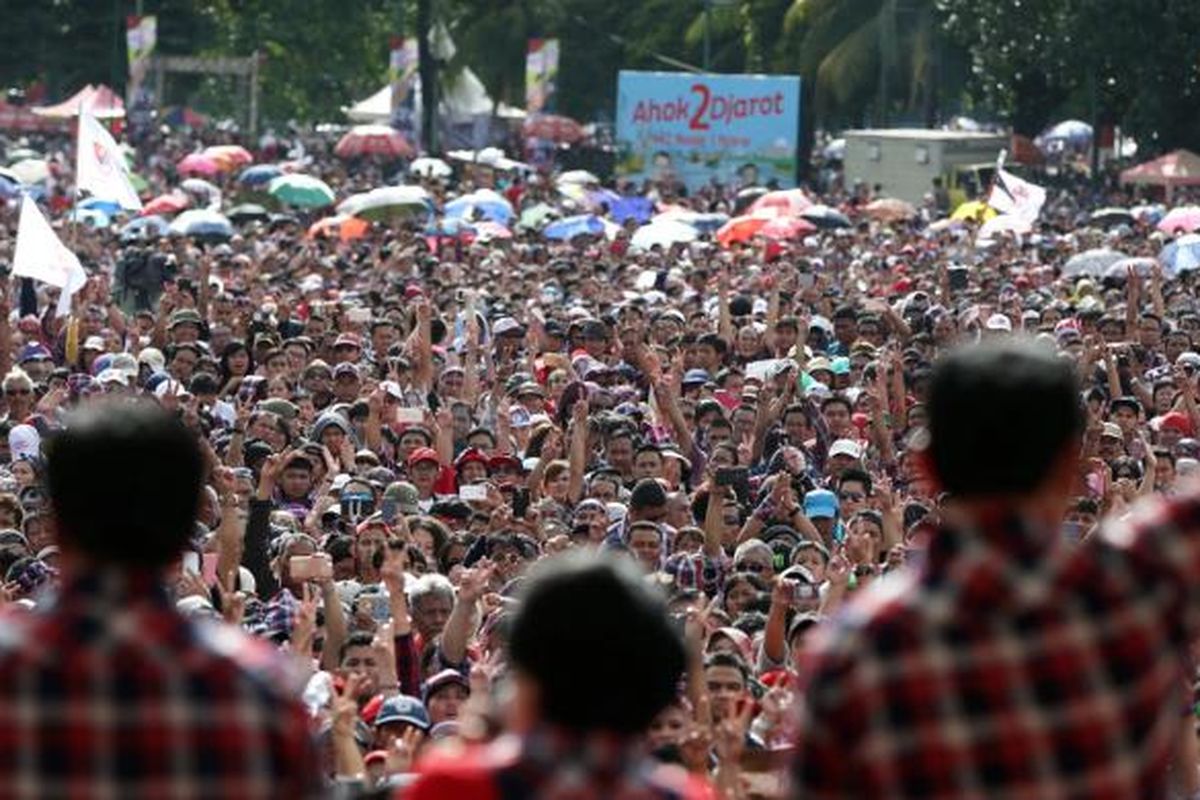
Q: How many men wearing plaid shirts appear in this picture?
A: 3